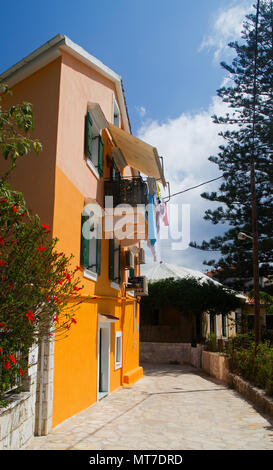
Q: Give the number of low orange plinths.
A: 1